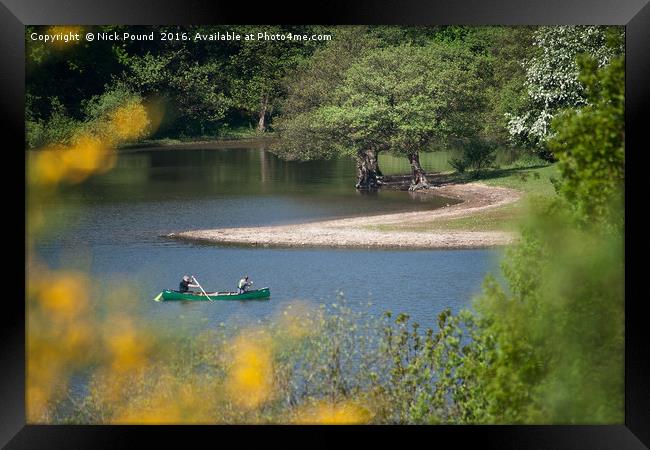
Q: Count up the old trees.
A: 2